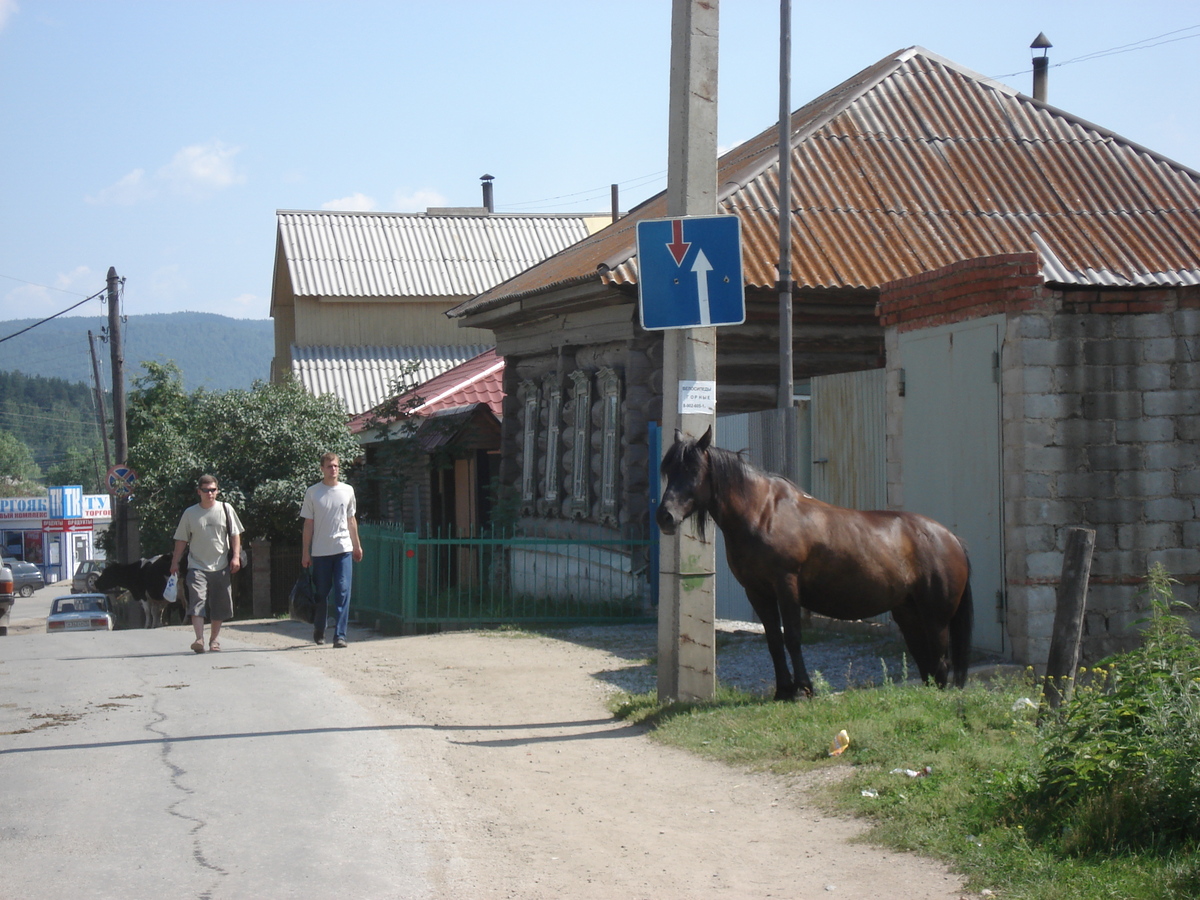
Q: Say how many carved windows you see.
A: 4